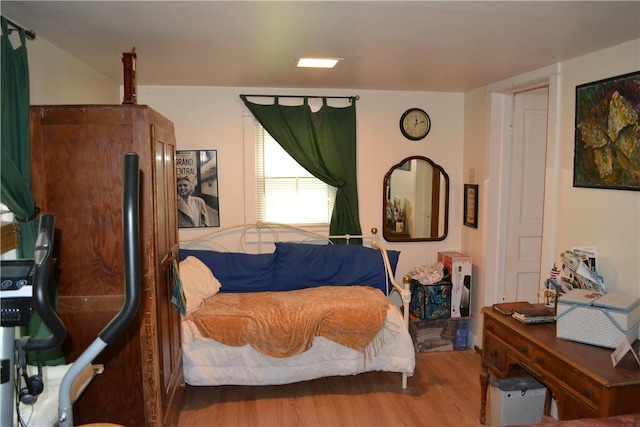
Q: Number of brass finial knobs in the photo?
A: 2